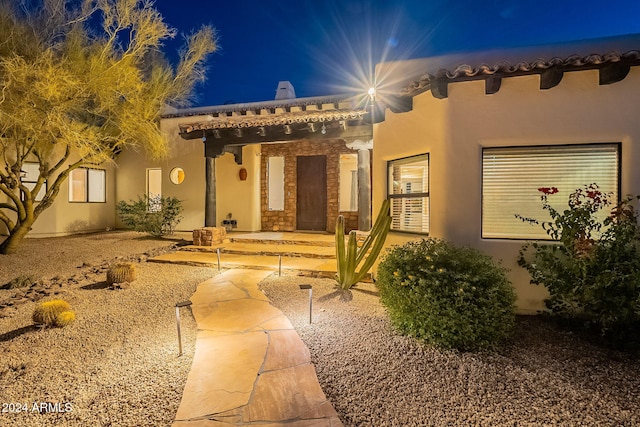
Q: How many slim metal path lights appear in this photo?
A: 4